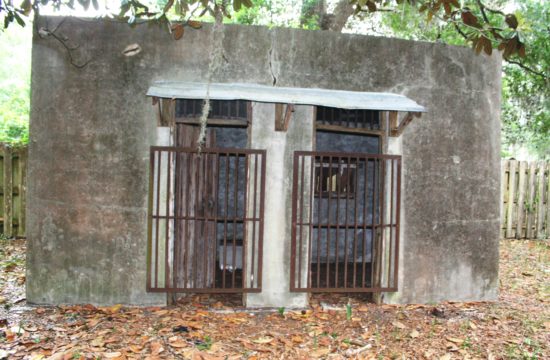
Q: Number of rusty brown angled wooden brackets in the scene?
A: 3